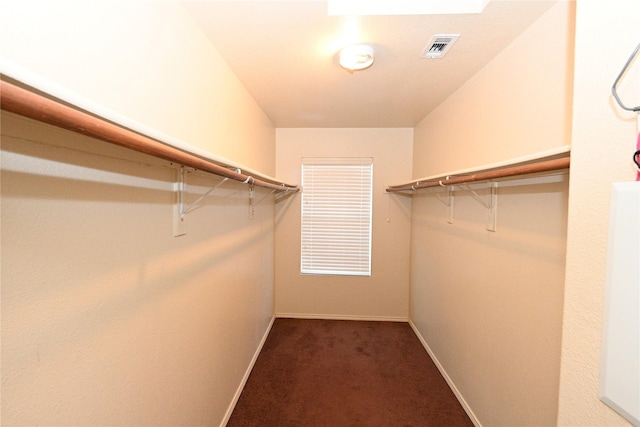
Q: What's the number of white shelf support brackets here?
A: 4